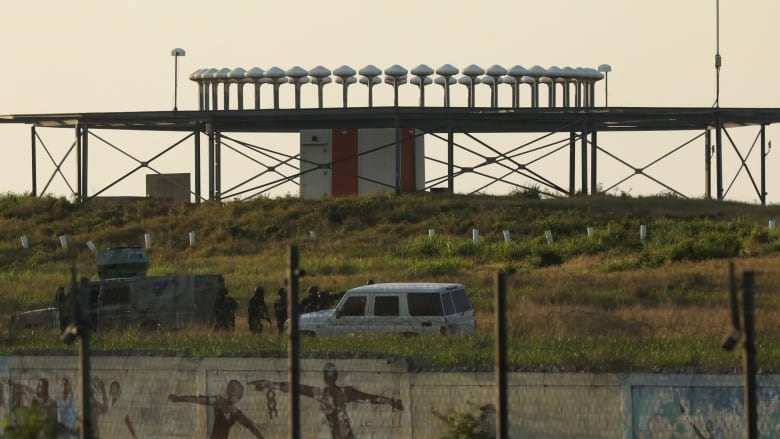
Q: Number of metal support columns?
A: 14